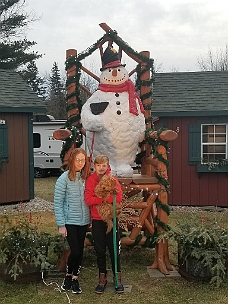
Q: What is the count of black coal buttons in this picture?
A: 3